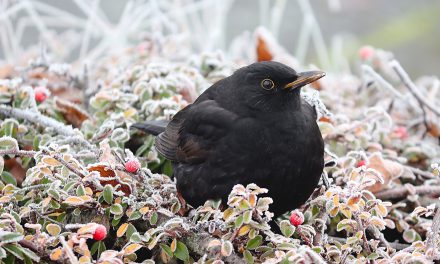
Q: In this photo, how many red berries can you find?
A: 7